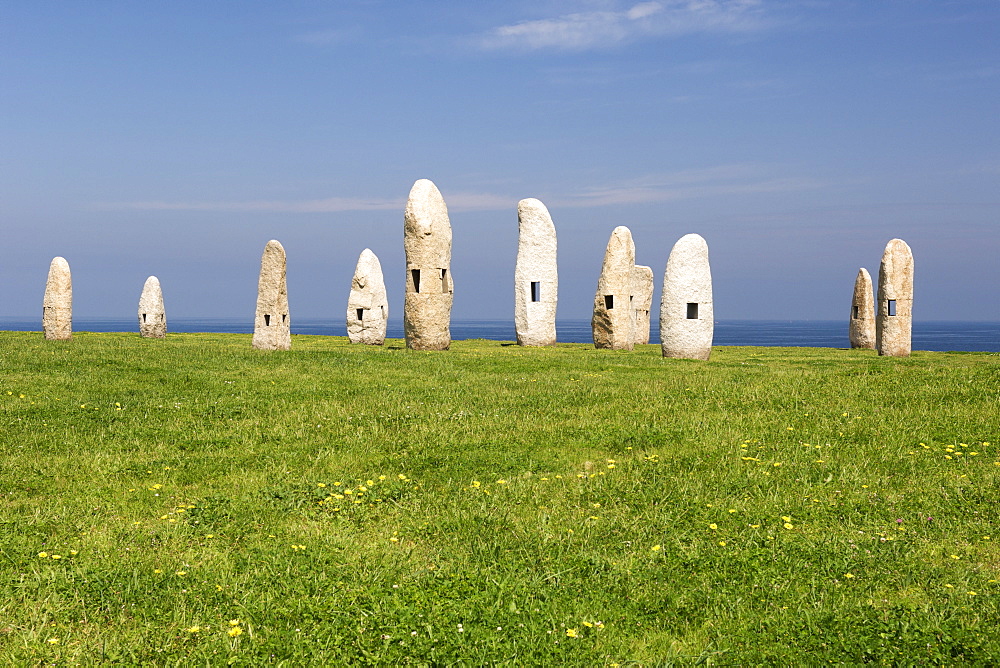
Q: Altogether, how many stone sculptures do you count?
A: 11